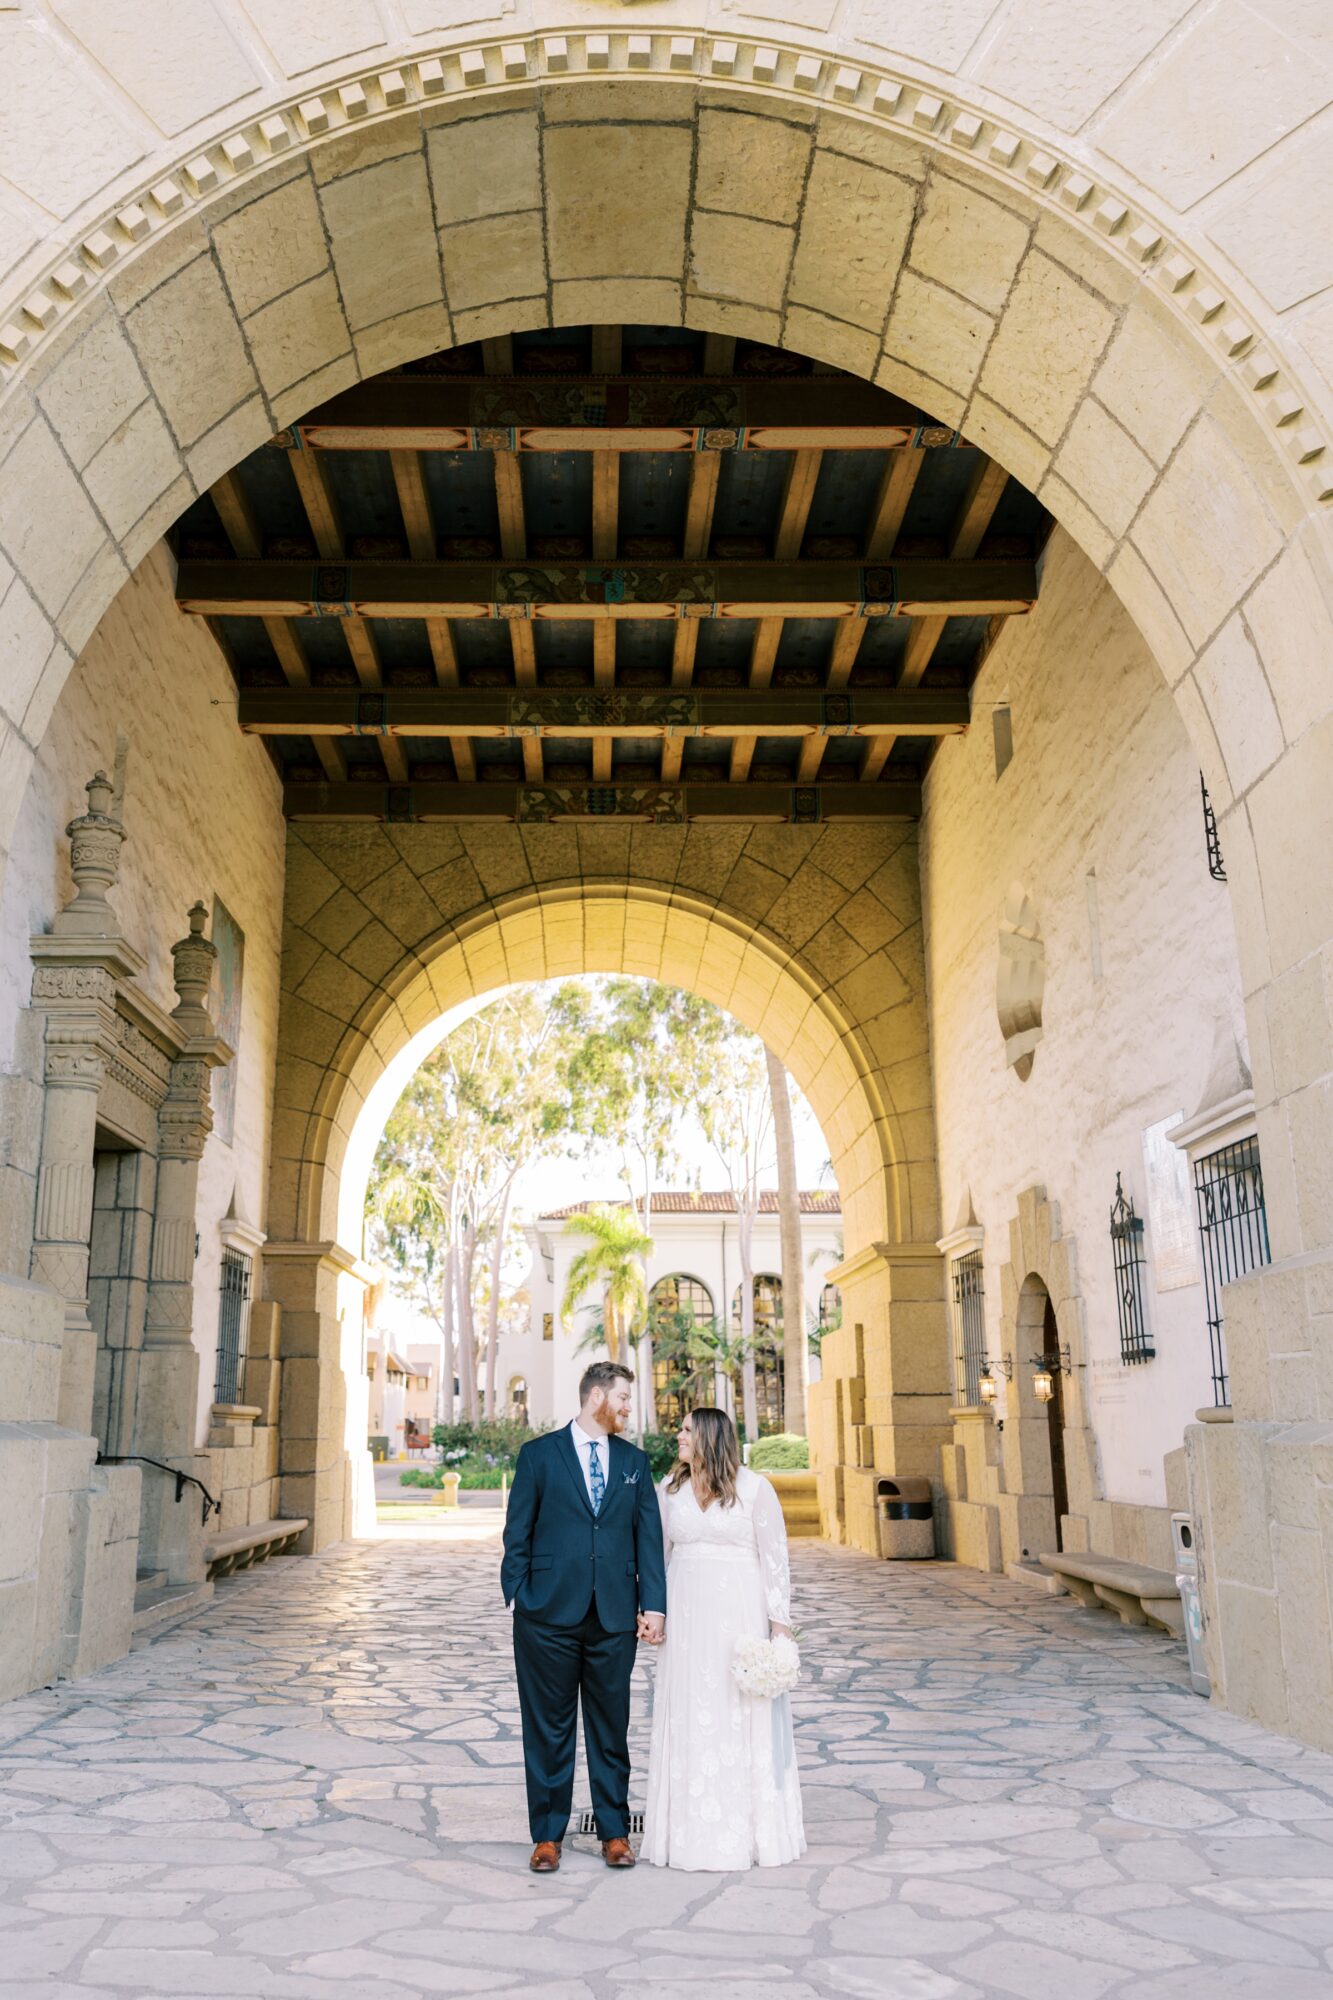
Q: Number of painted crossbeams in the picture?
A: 4